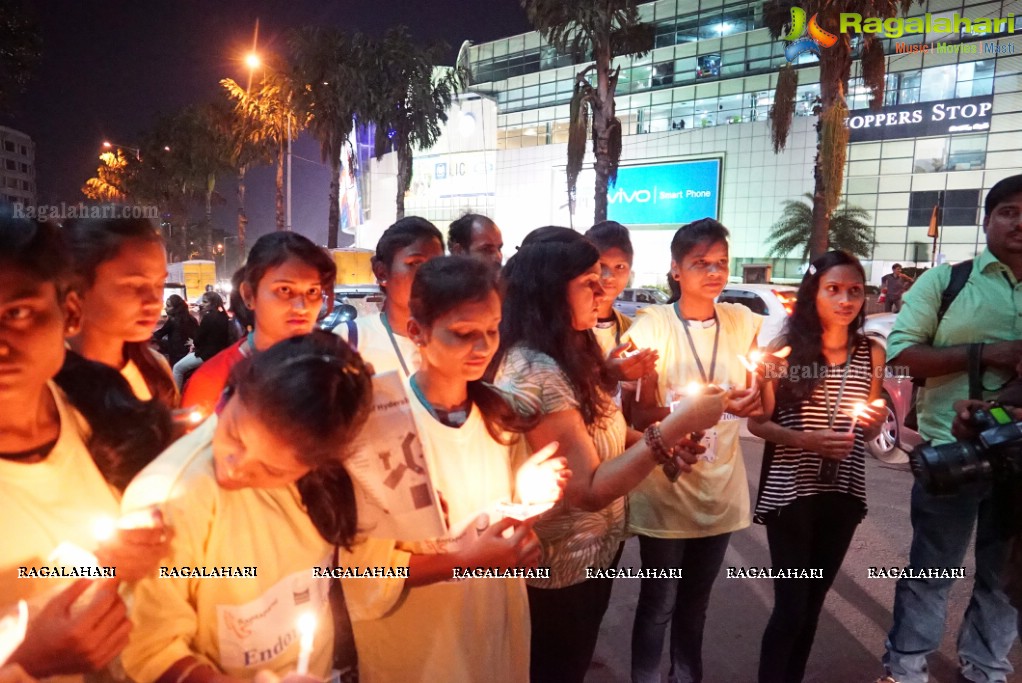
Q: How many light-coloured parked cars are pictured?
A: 3